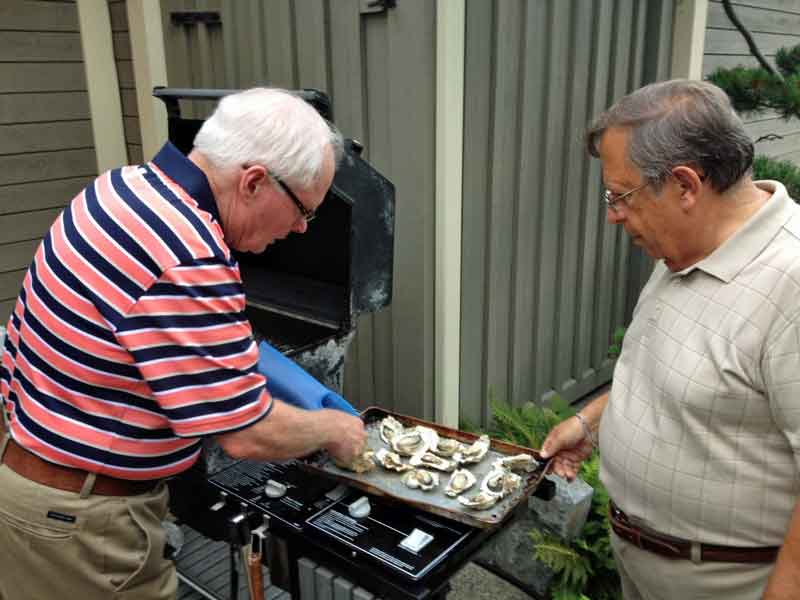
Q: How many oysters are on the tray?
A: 12